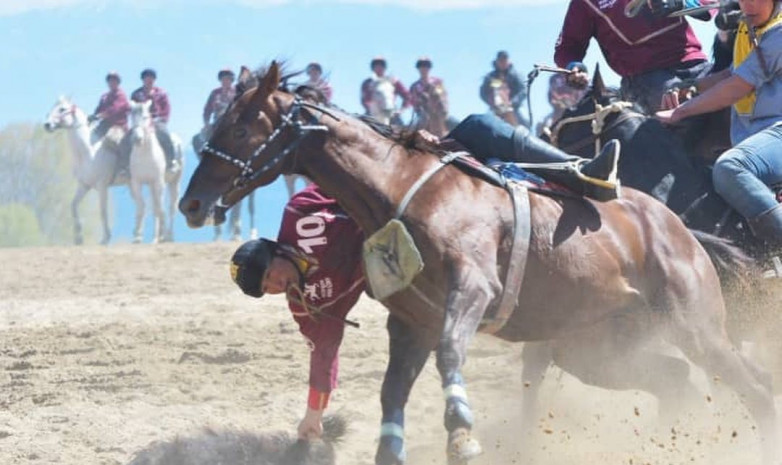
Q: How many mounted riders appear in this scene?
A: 11